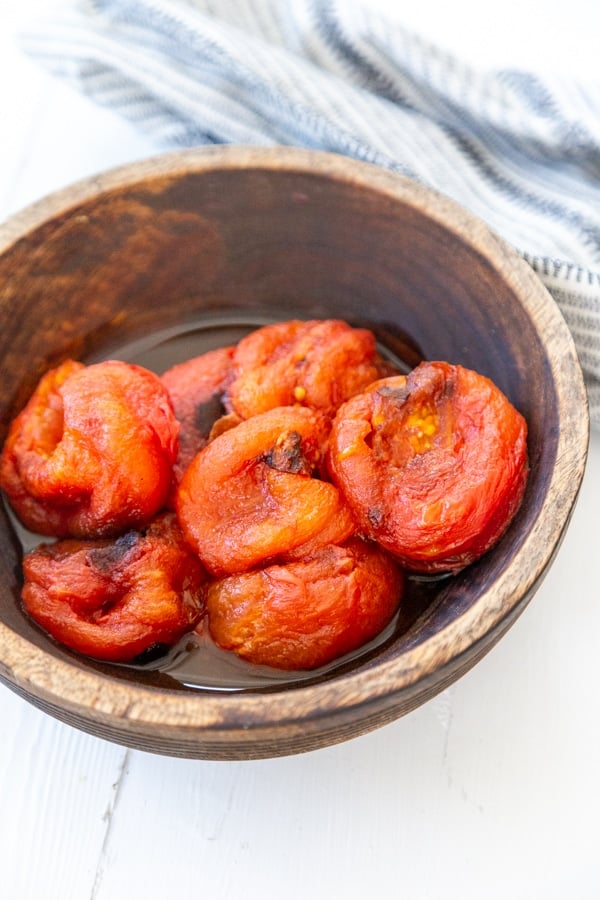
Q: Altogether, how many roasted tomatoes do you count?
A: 7